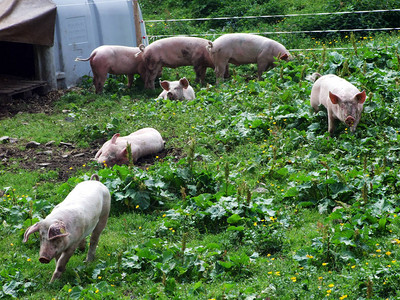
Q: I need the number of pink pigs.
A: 7